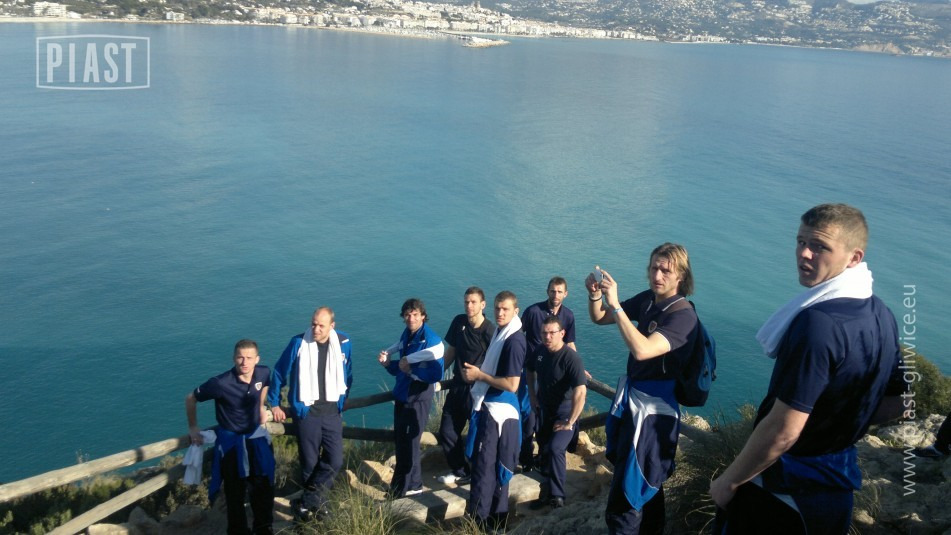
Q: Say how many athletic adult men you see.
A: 9